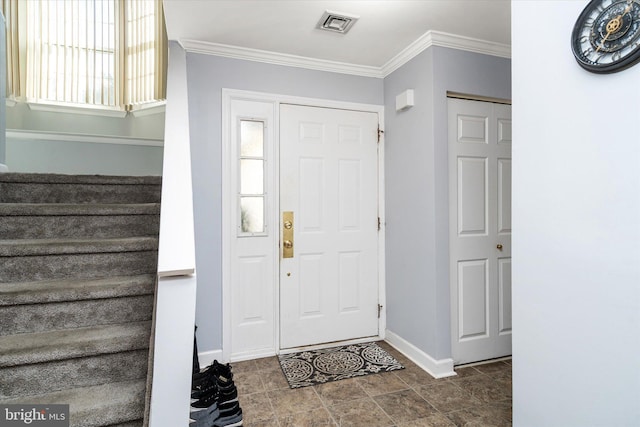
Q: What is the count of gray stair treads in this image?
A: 6